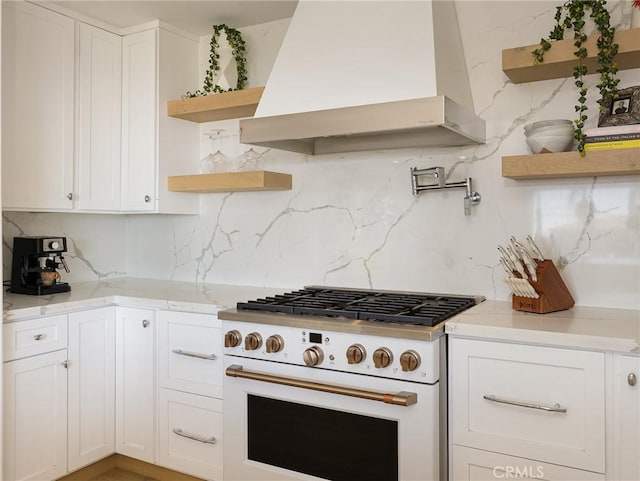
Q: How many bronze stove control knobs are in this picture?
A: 7